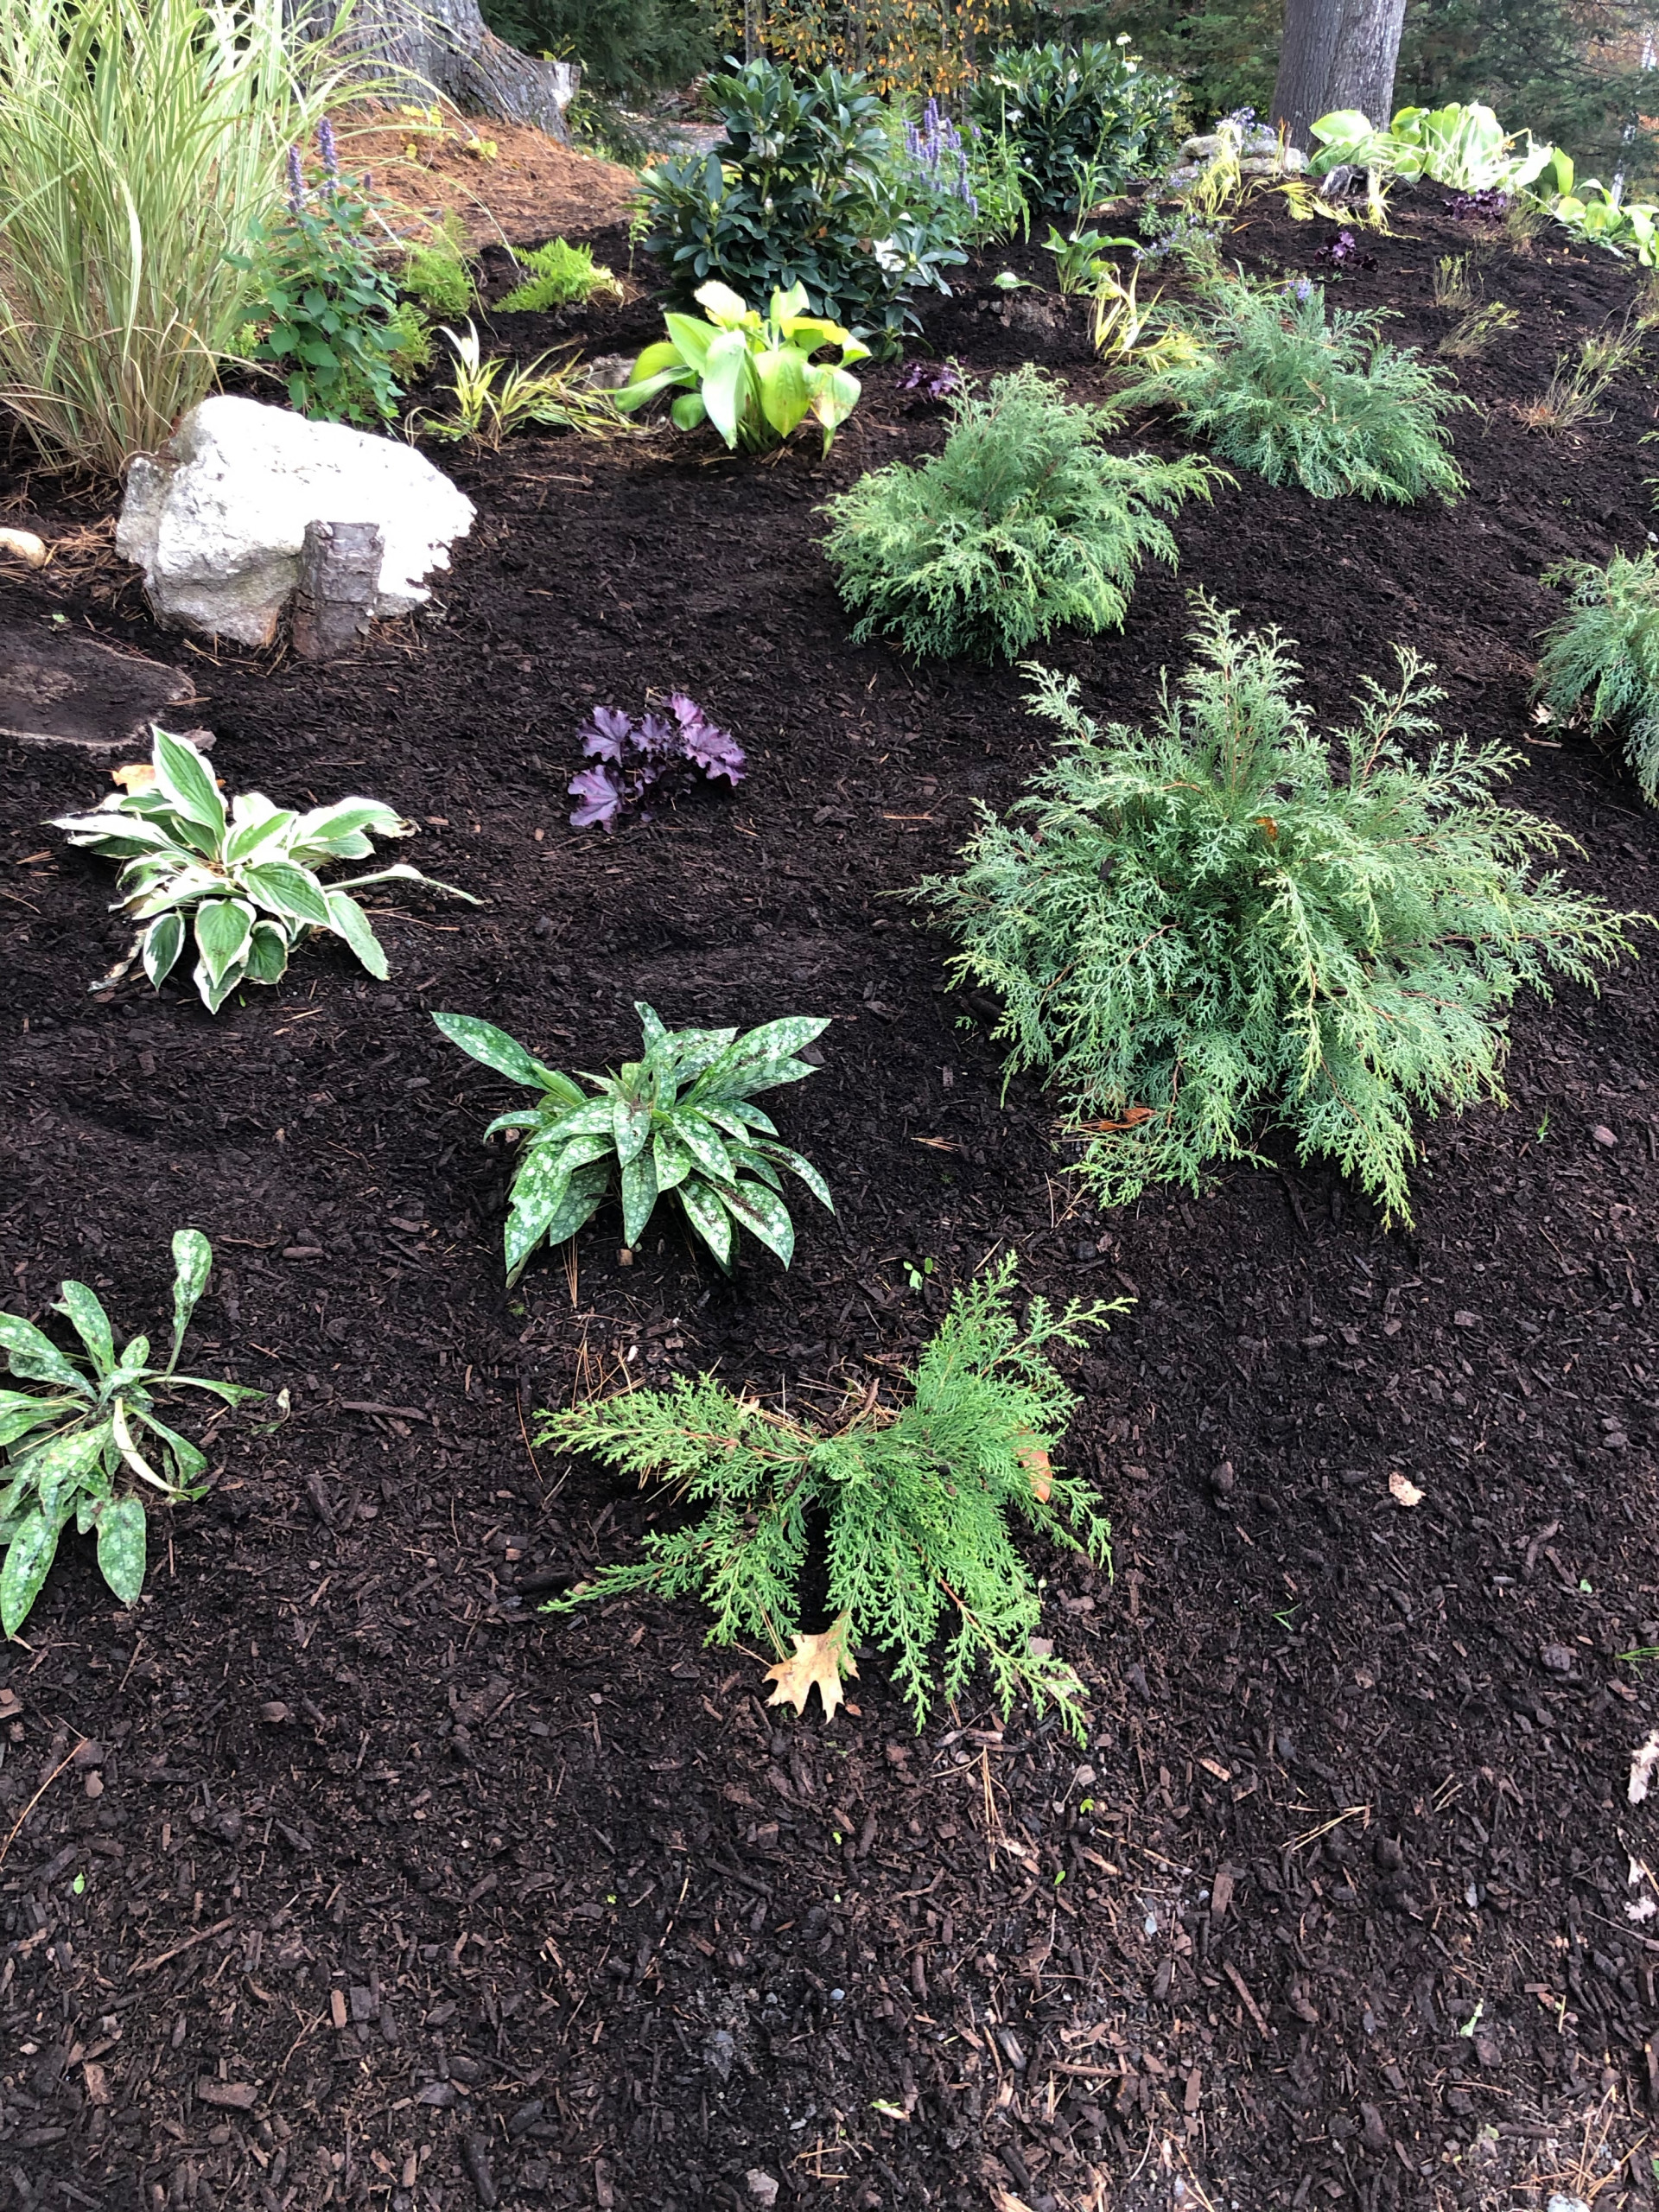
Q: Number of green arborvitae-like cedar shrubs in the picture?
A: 5